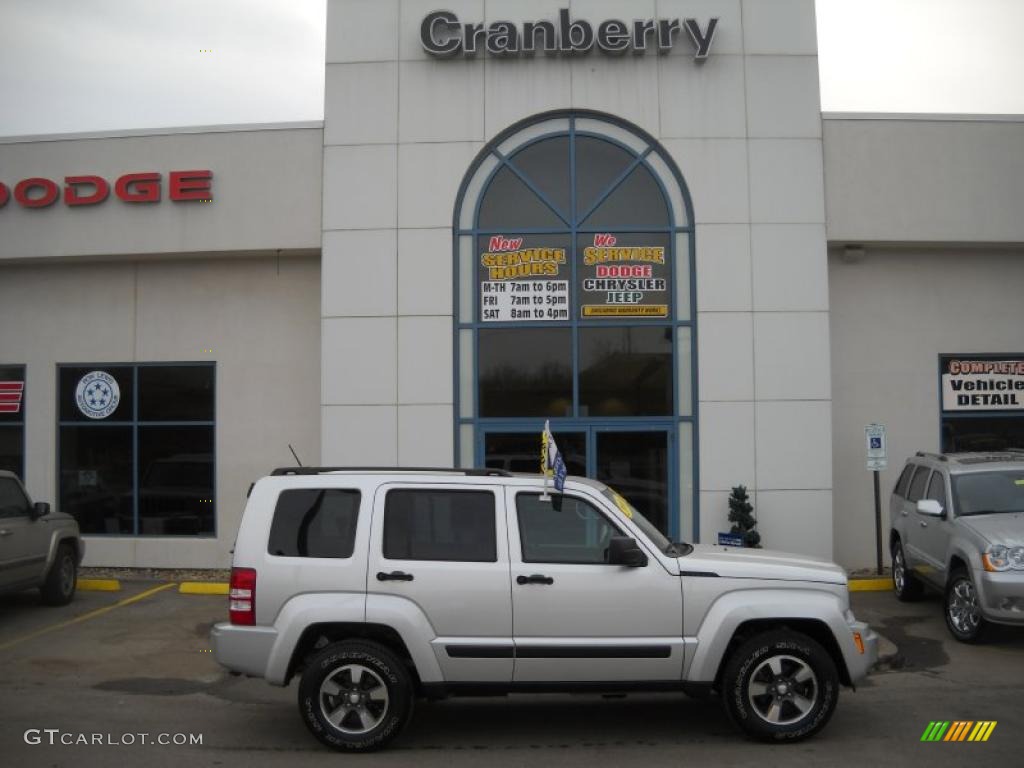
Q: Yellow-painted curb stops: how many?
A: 3